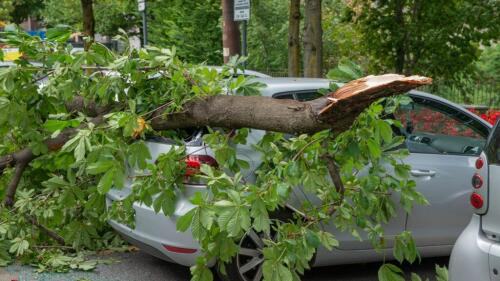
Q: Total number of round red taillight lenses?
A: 3